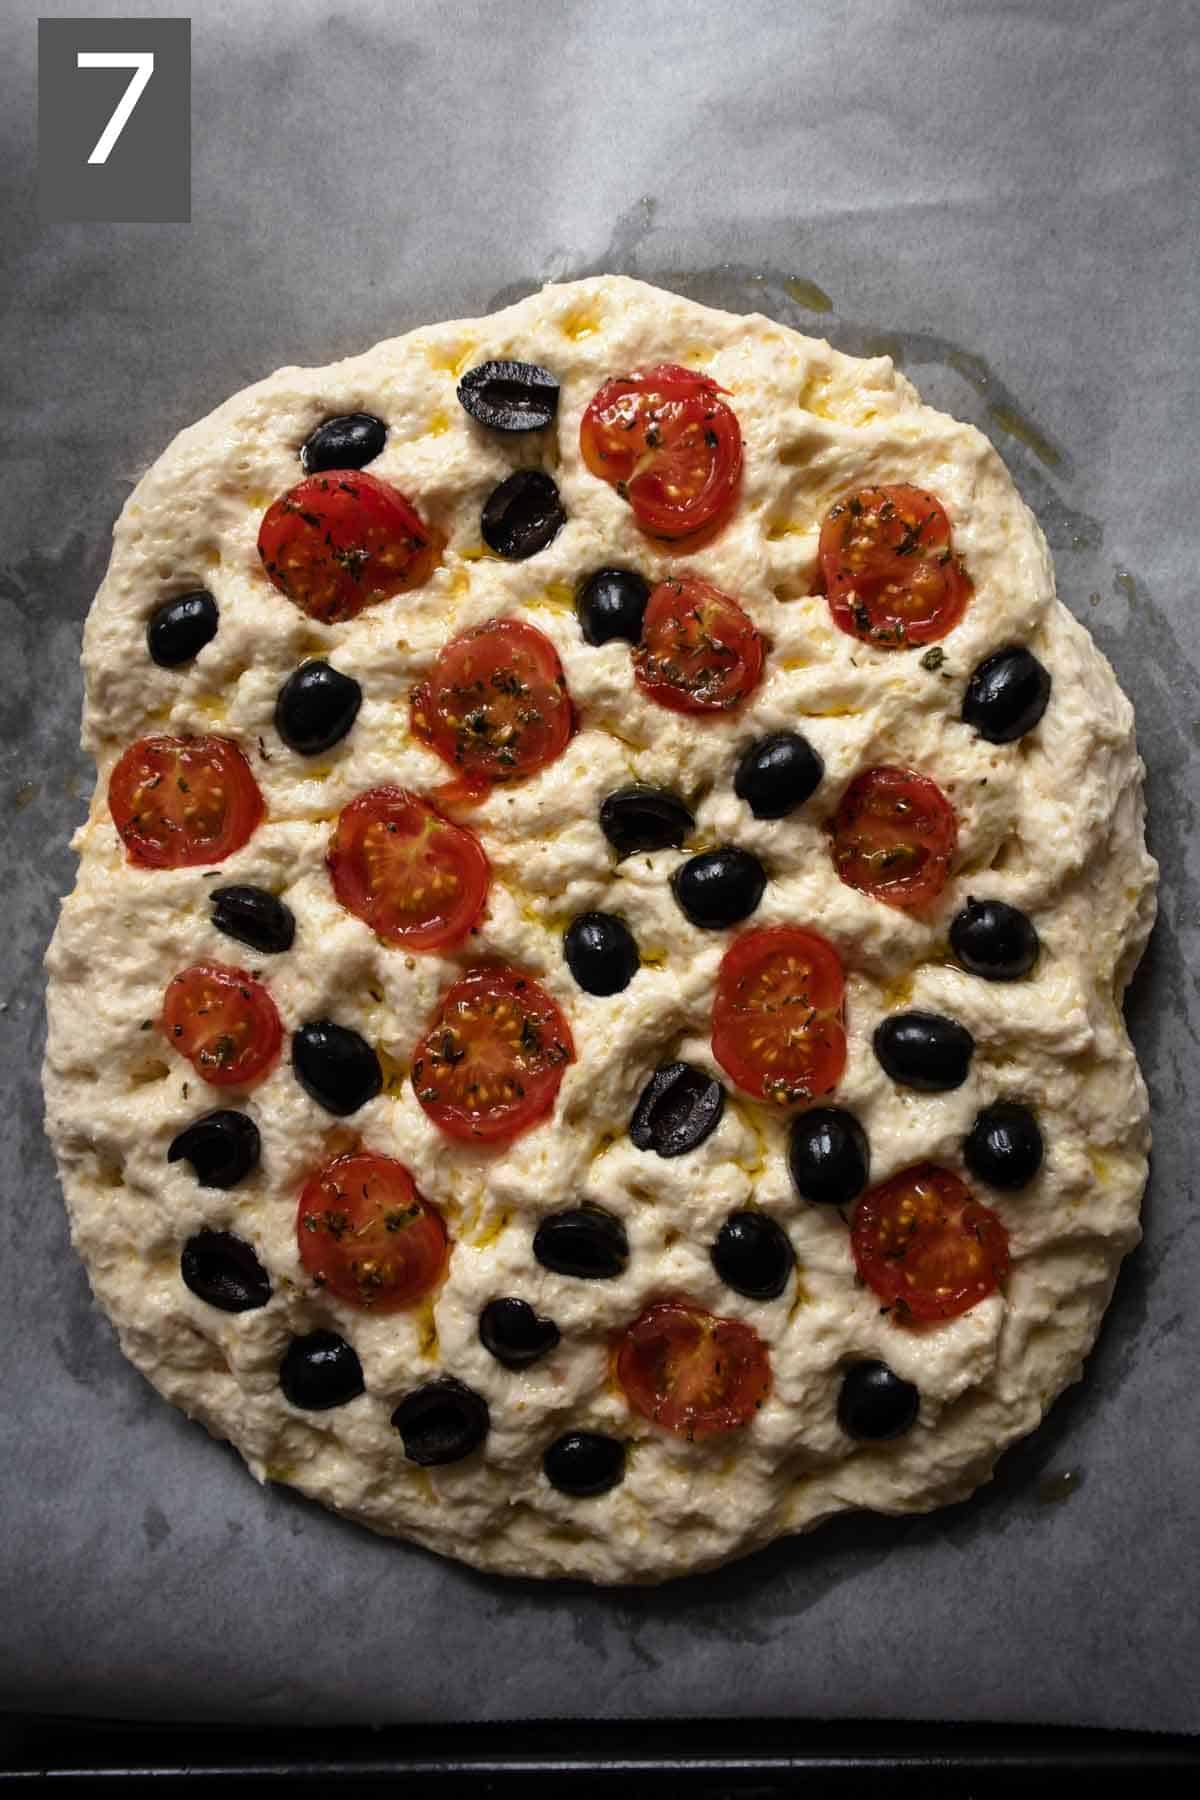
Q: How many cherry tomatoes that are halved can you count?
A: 14